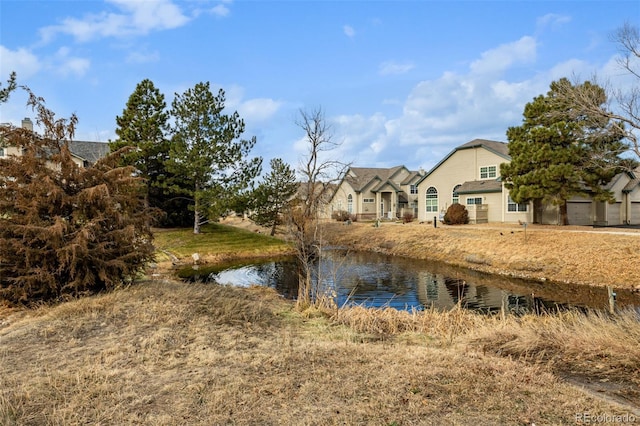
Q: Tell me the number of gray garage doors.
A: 3